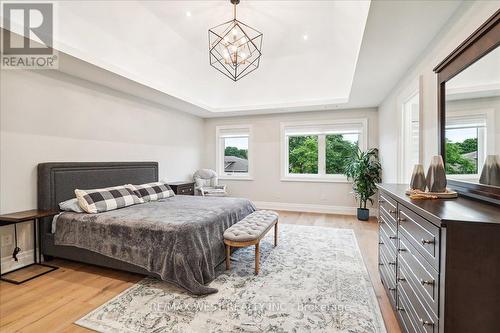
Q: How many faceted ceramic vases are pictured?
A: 2